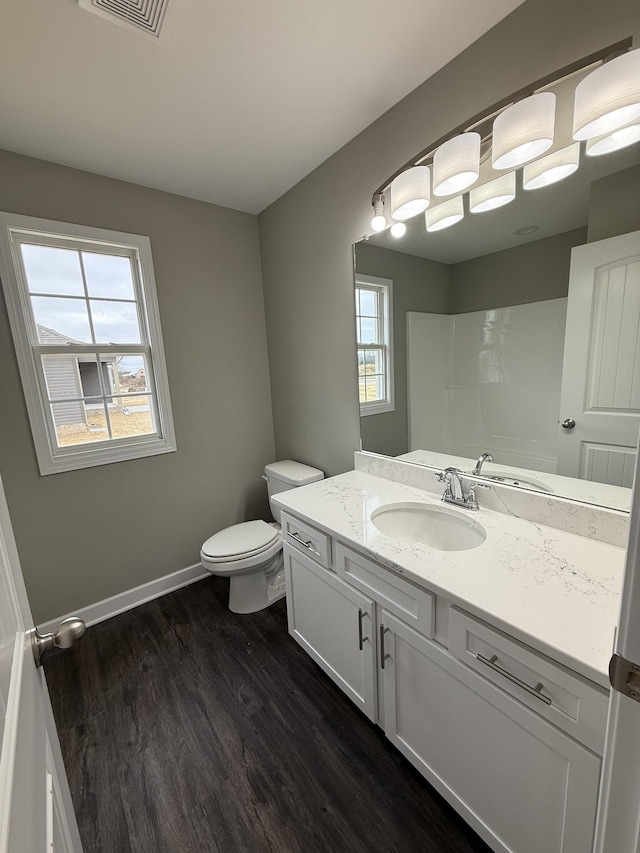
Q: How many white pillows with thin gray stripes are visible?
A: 0